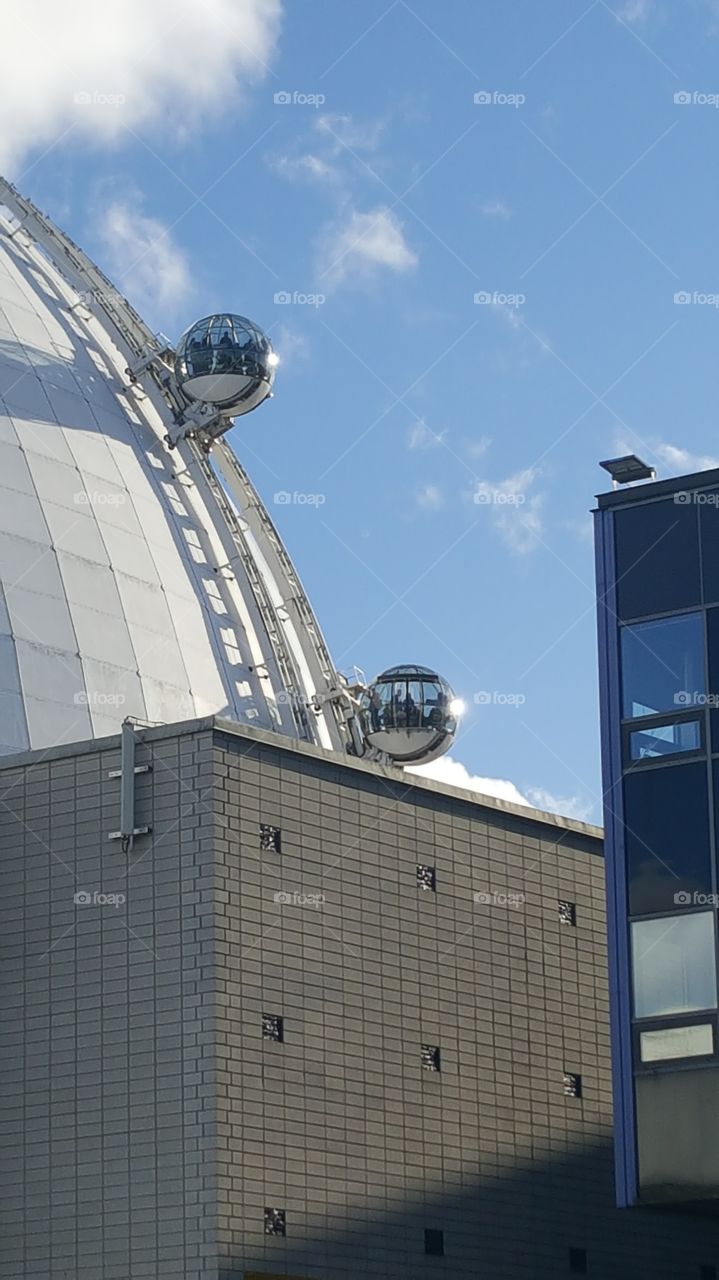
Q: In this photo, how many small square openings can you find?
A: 9